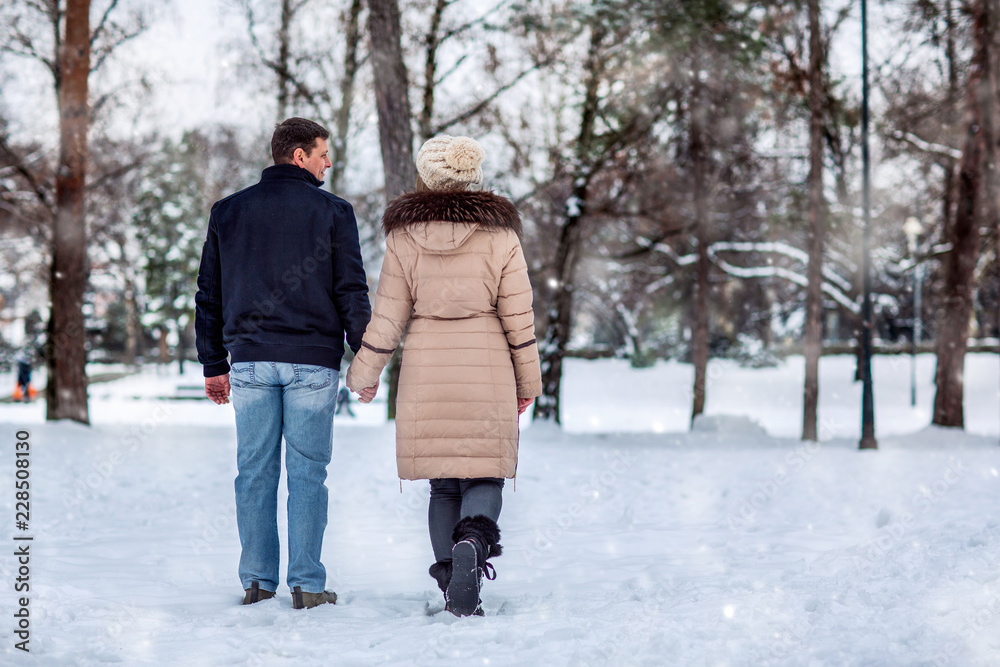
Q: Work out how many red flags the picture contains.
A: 0